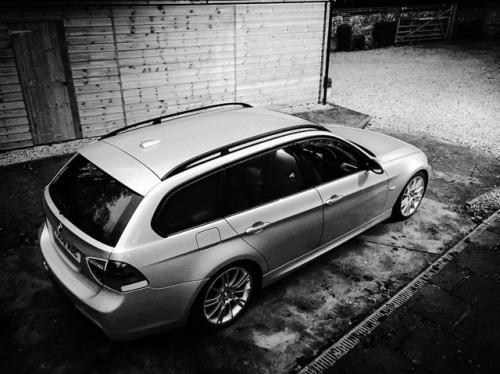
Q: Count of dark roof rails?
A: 2